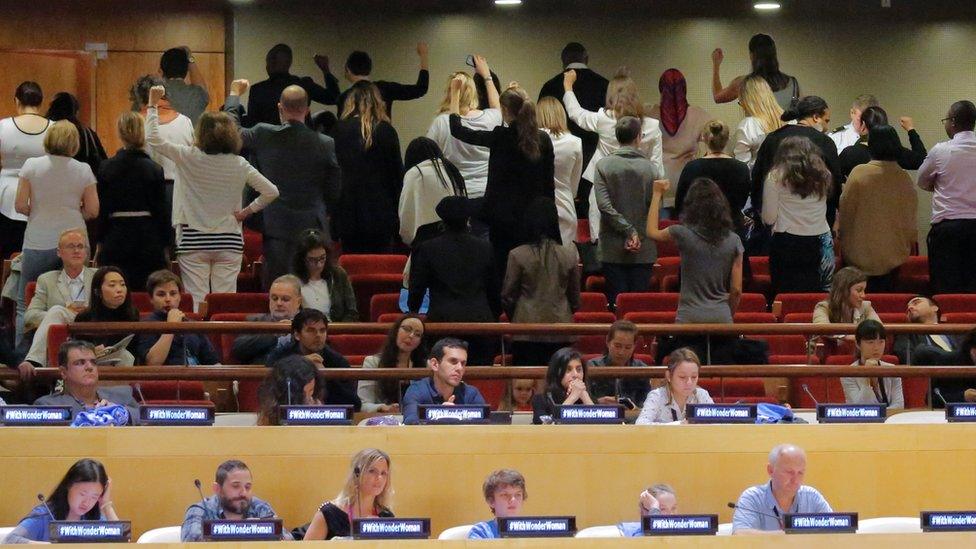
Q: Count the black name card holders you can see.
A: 15